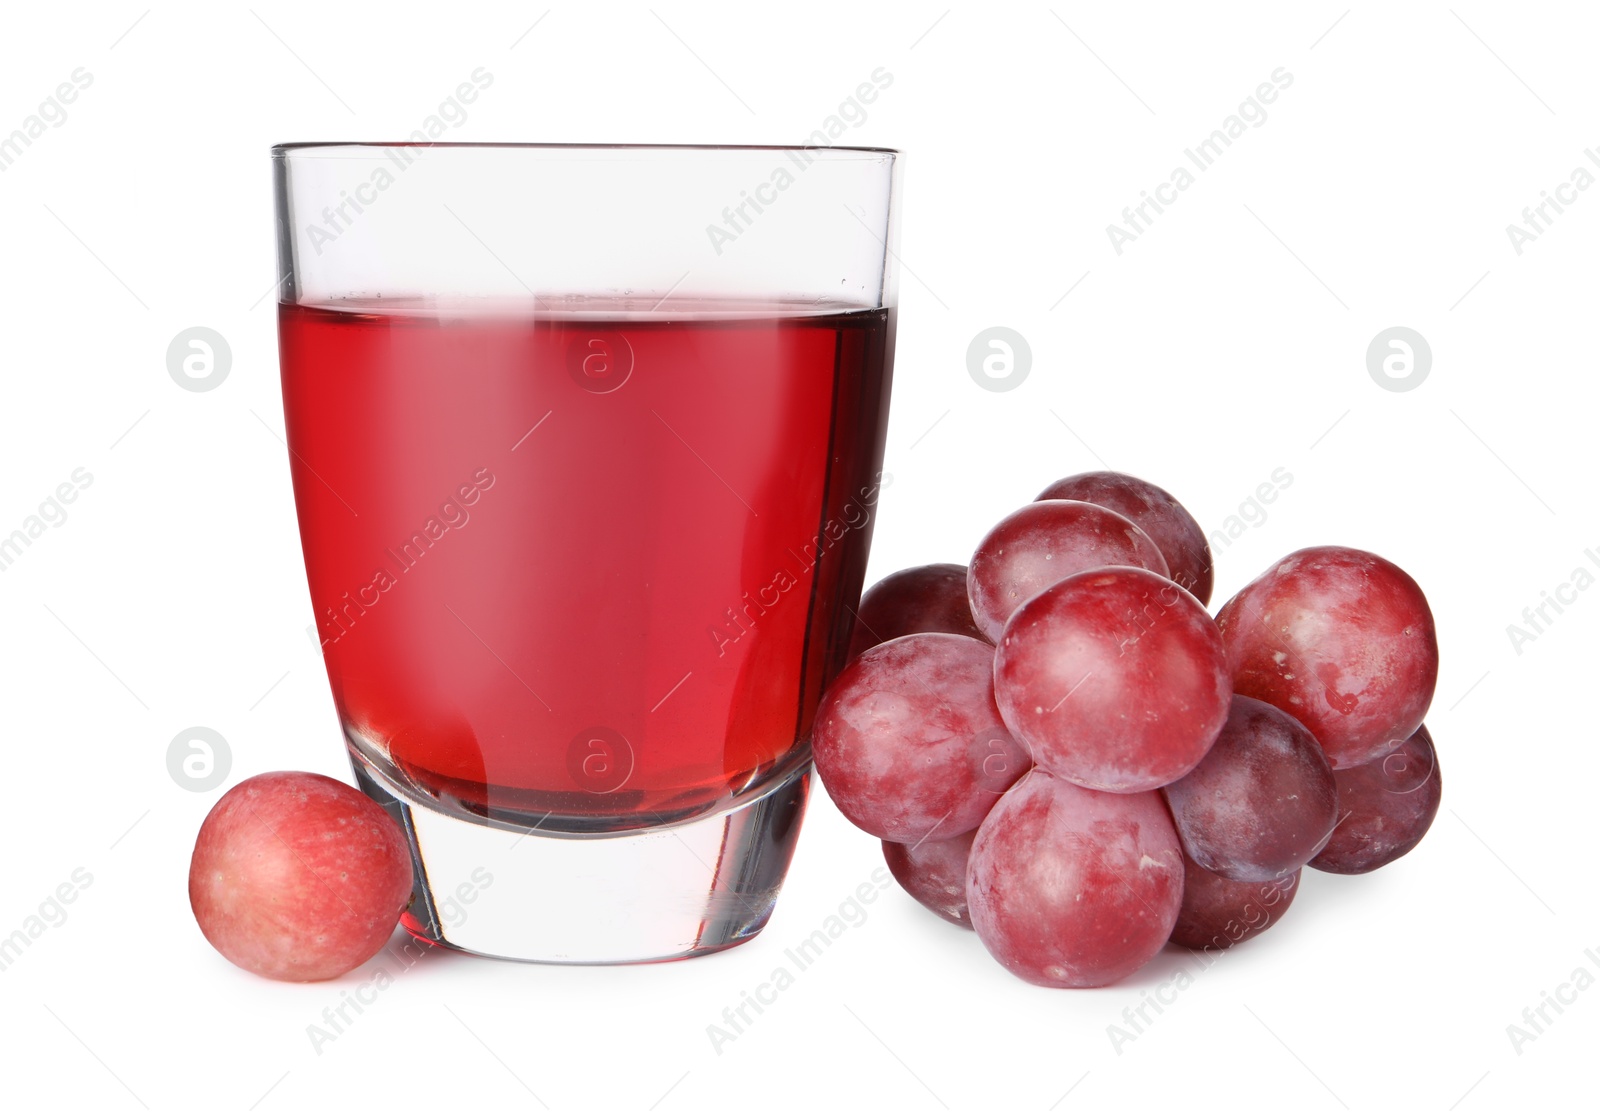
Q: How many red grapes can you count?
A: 12